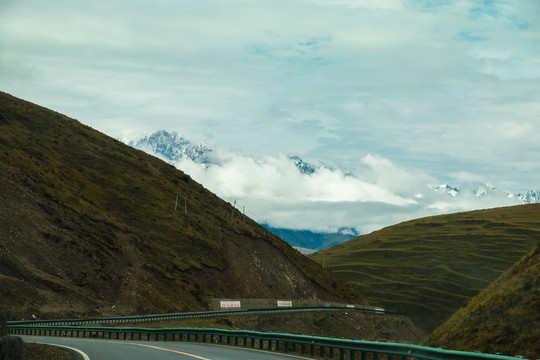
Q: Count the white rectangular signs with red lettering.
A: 2